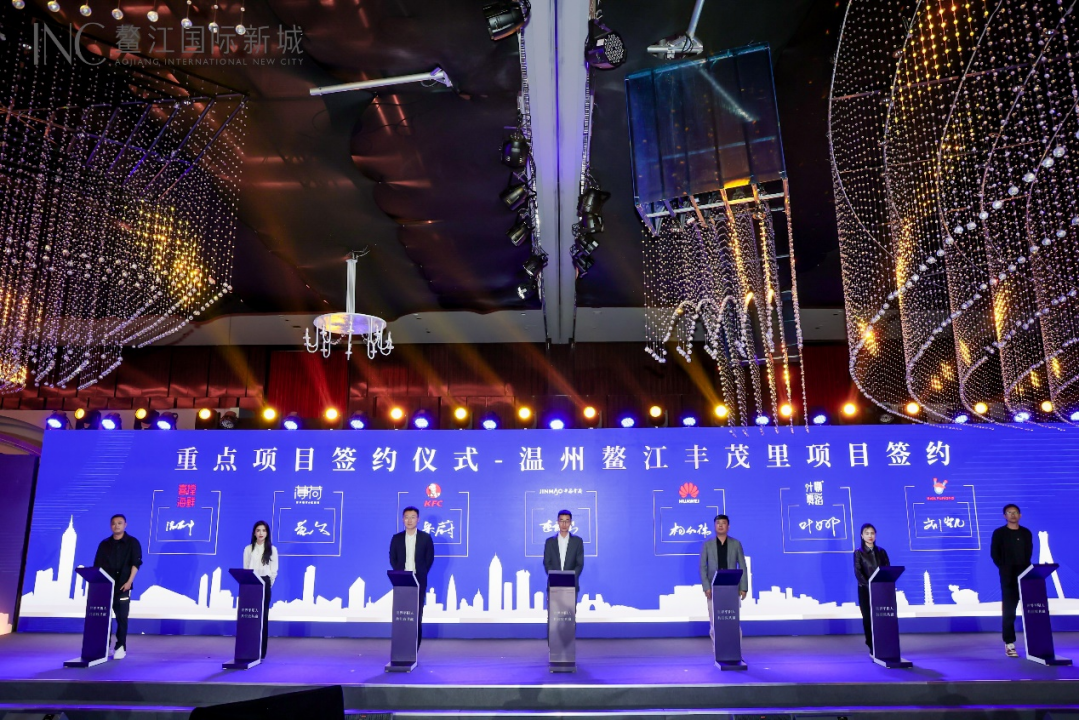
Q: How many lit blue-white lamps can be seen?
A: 15